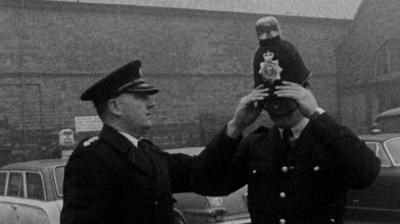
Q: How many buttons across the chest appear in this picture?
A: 3